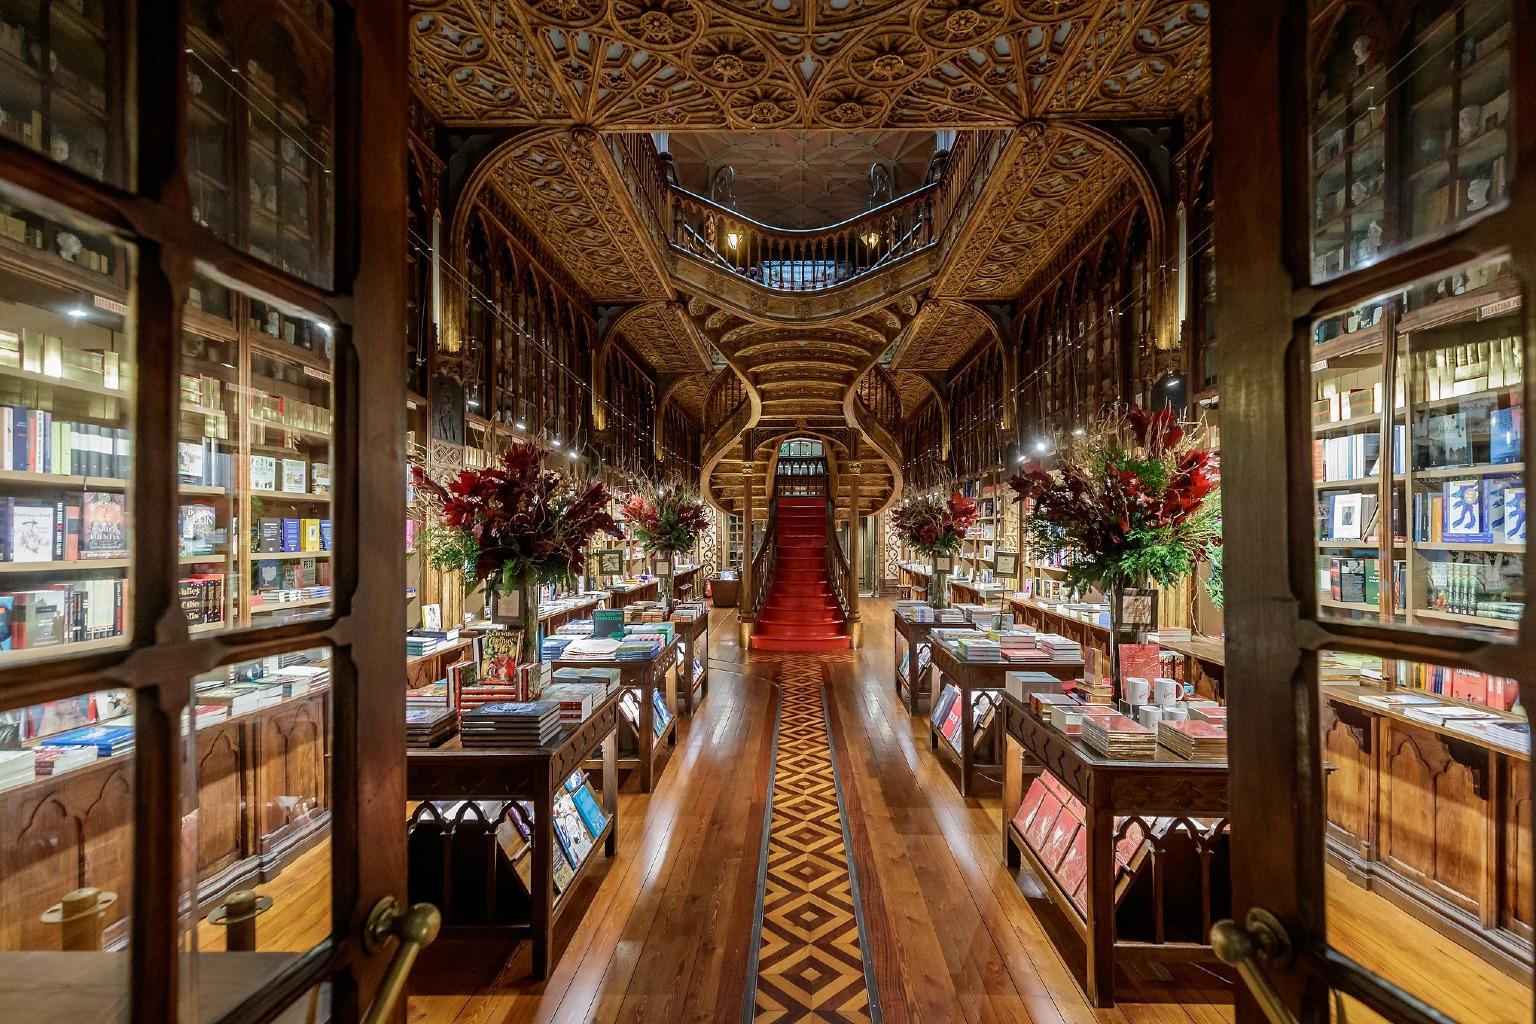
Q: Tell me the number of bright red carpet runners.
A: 1